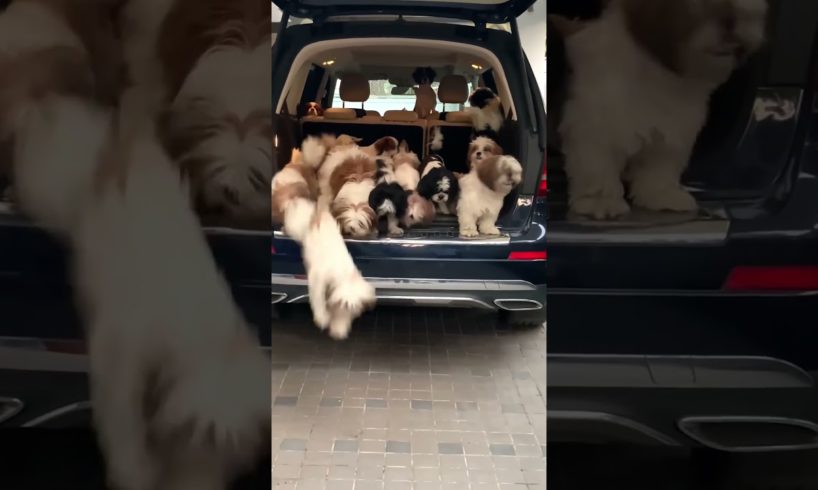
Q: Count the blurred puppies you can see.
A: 1